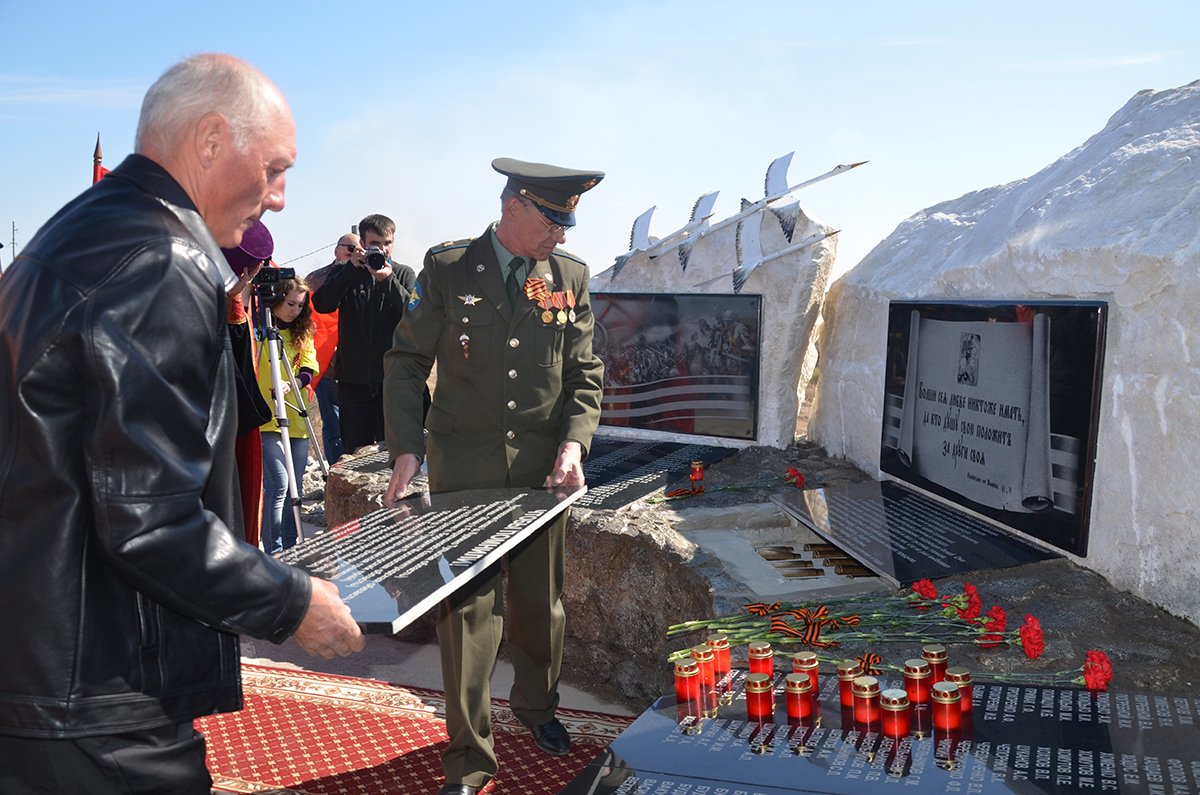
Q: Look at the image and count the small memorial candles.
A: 15